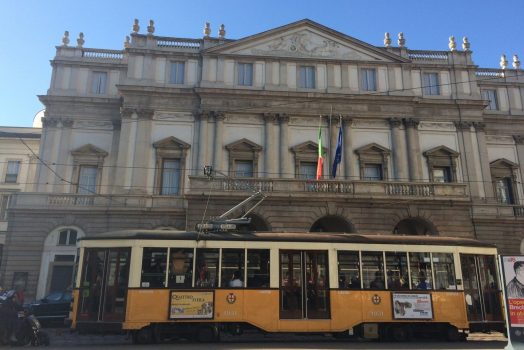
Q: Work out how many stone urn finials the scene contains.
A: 13